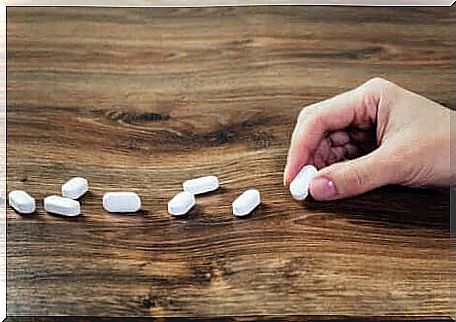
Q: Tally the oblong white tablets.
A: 8